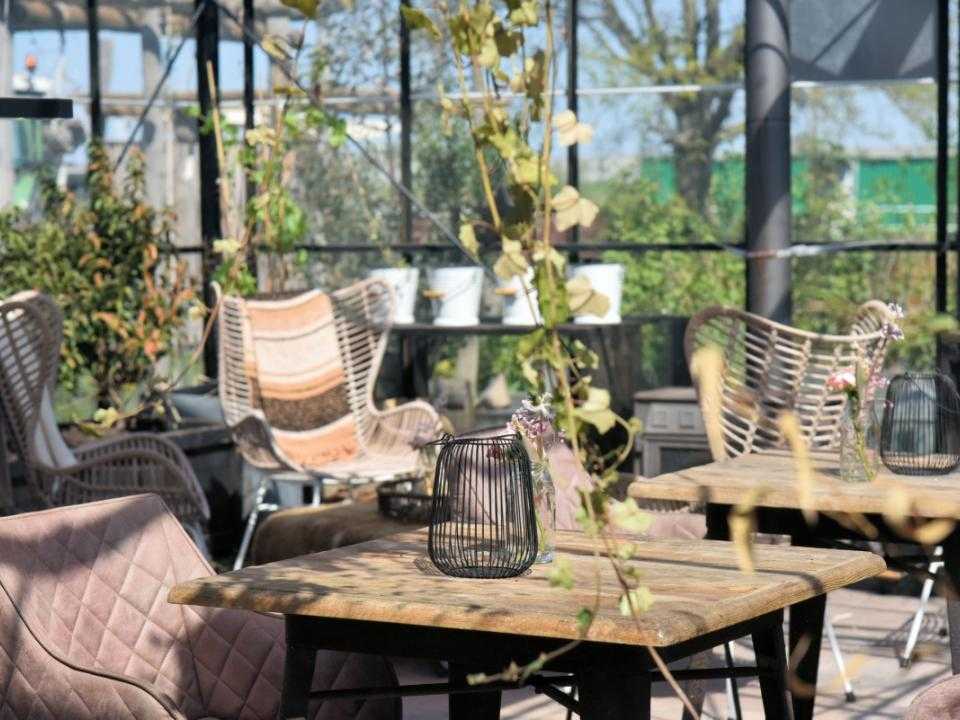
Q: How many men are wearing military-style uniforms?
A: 0